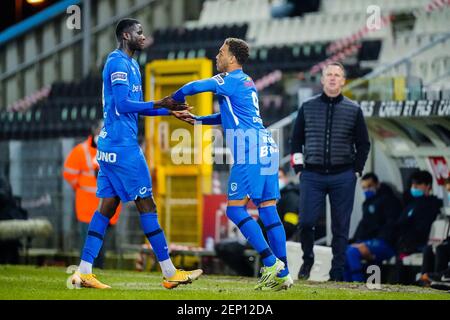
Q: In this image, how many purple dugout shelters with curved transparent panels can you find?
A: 0